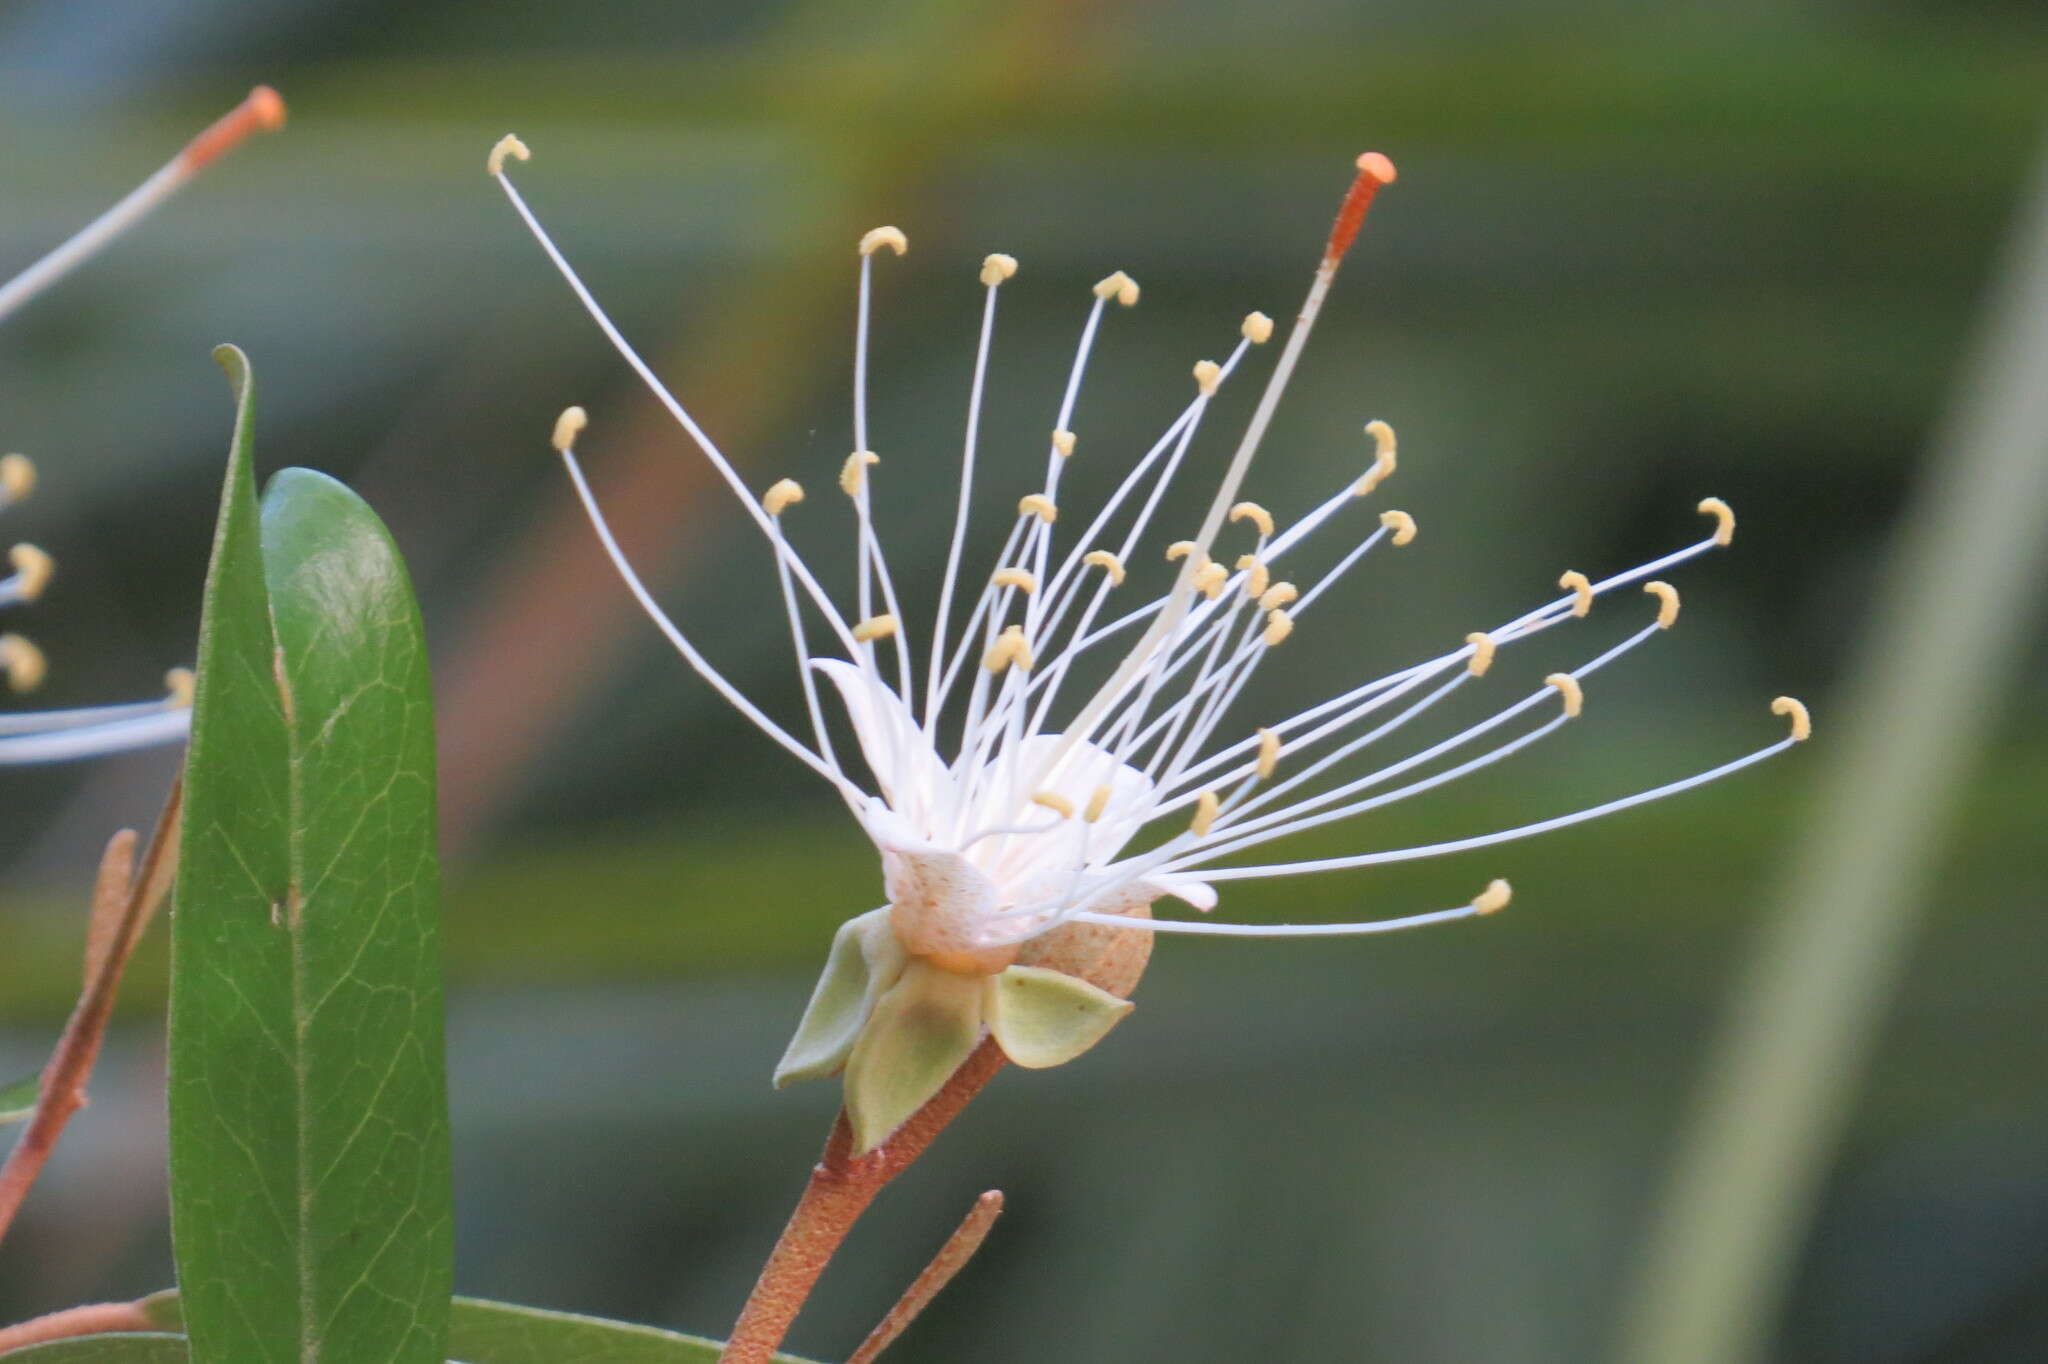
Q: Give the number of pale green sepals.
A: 3